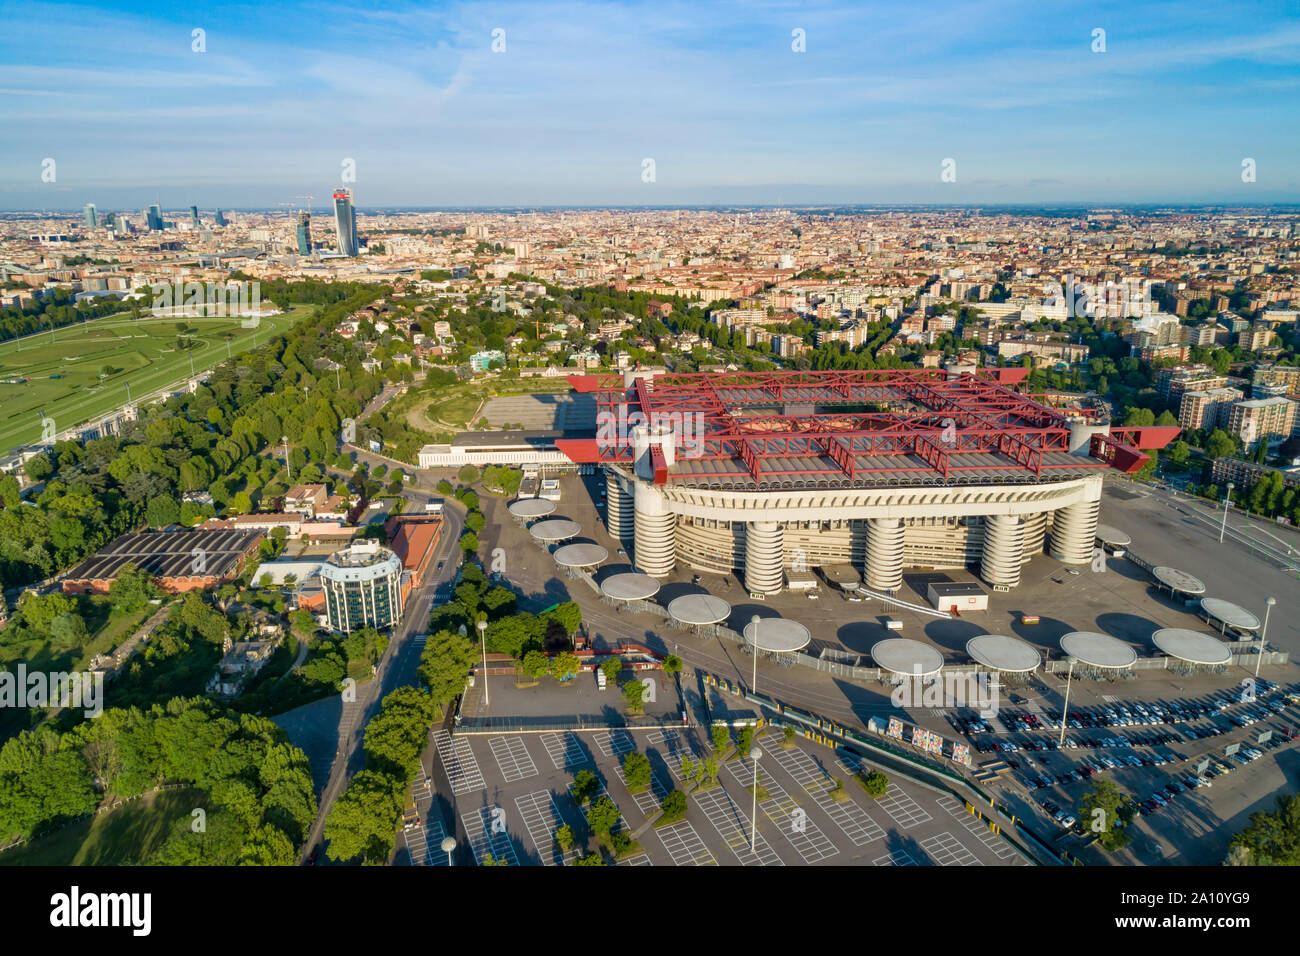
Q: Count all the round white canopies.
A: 13